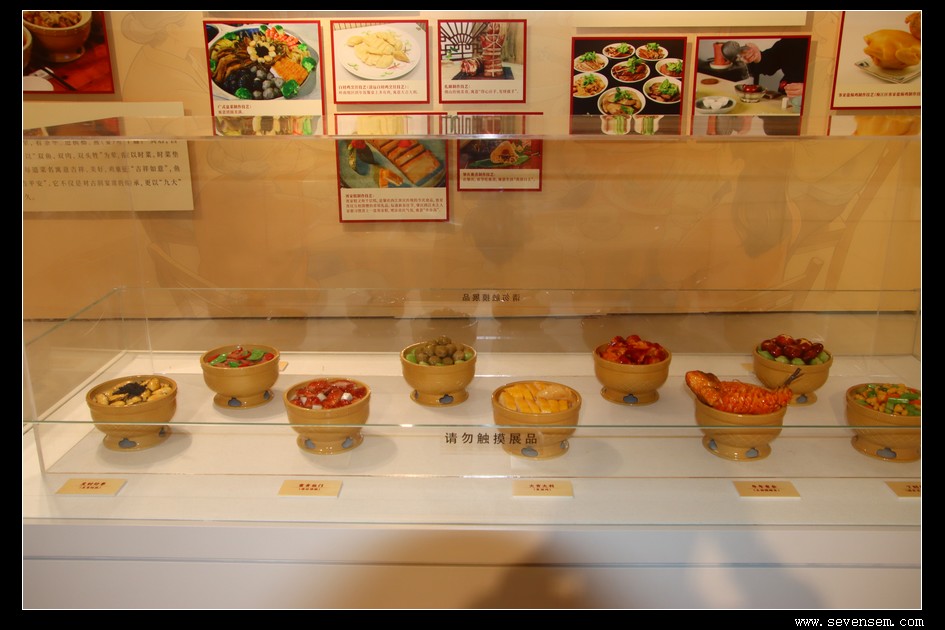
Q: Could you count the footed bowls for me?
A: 9